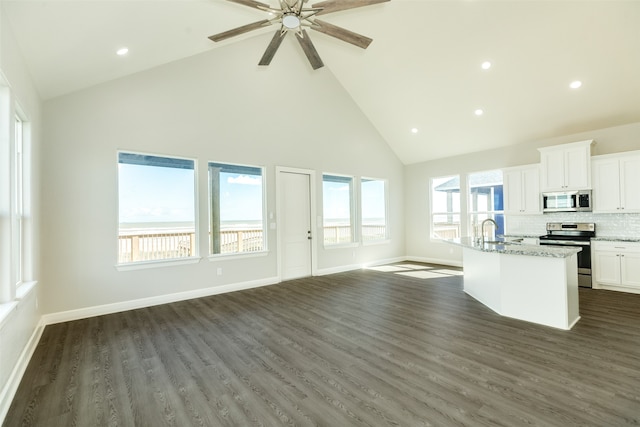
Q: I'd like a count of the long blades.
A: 6